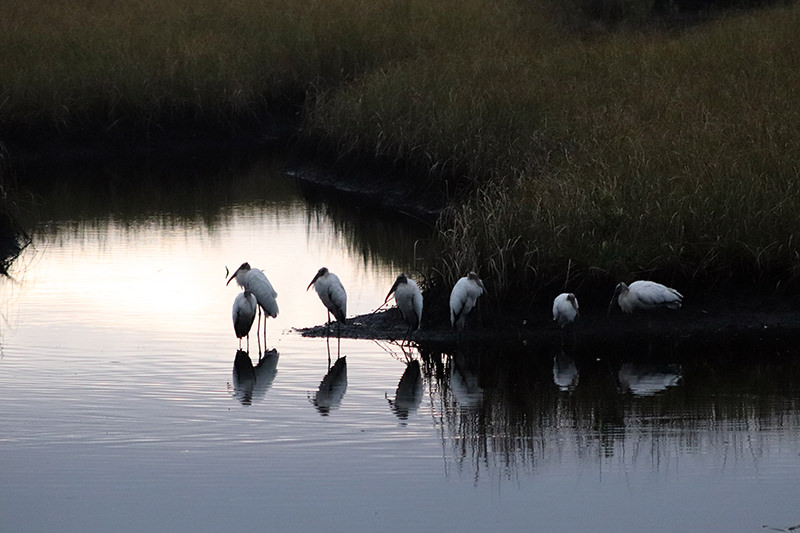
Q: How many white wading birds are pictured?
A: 7